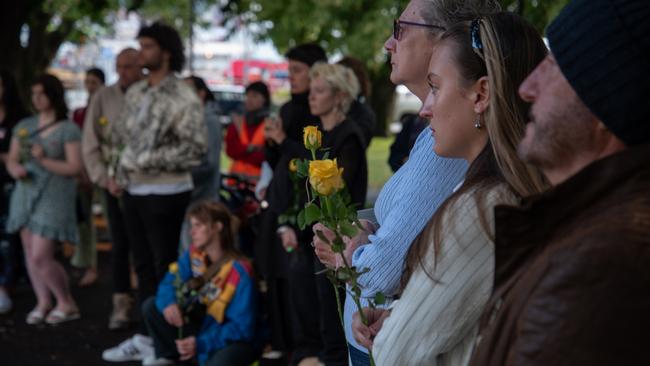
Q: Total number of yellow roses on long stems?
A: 6